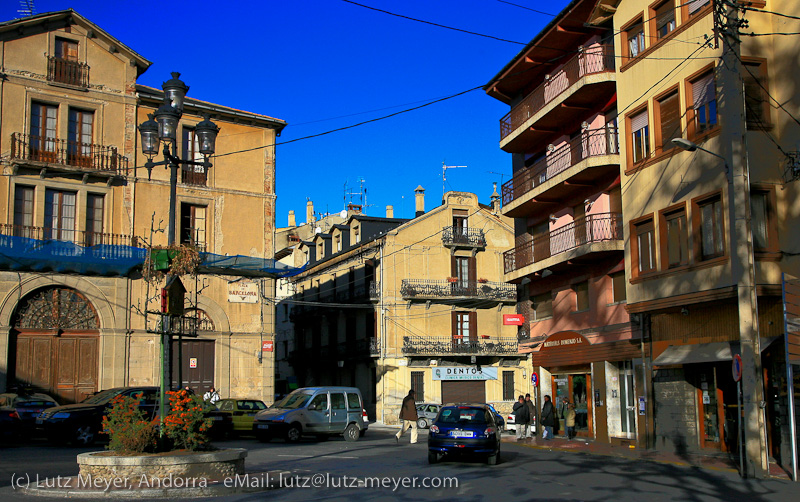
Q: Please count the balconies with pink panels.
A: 3